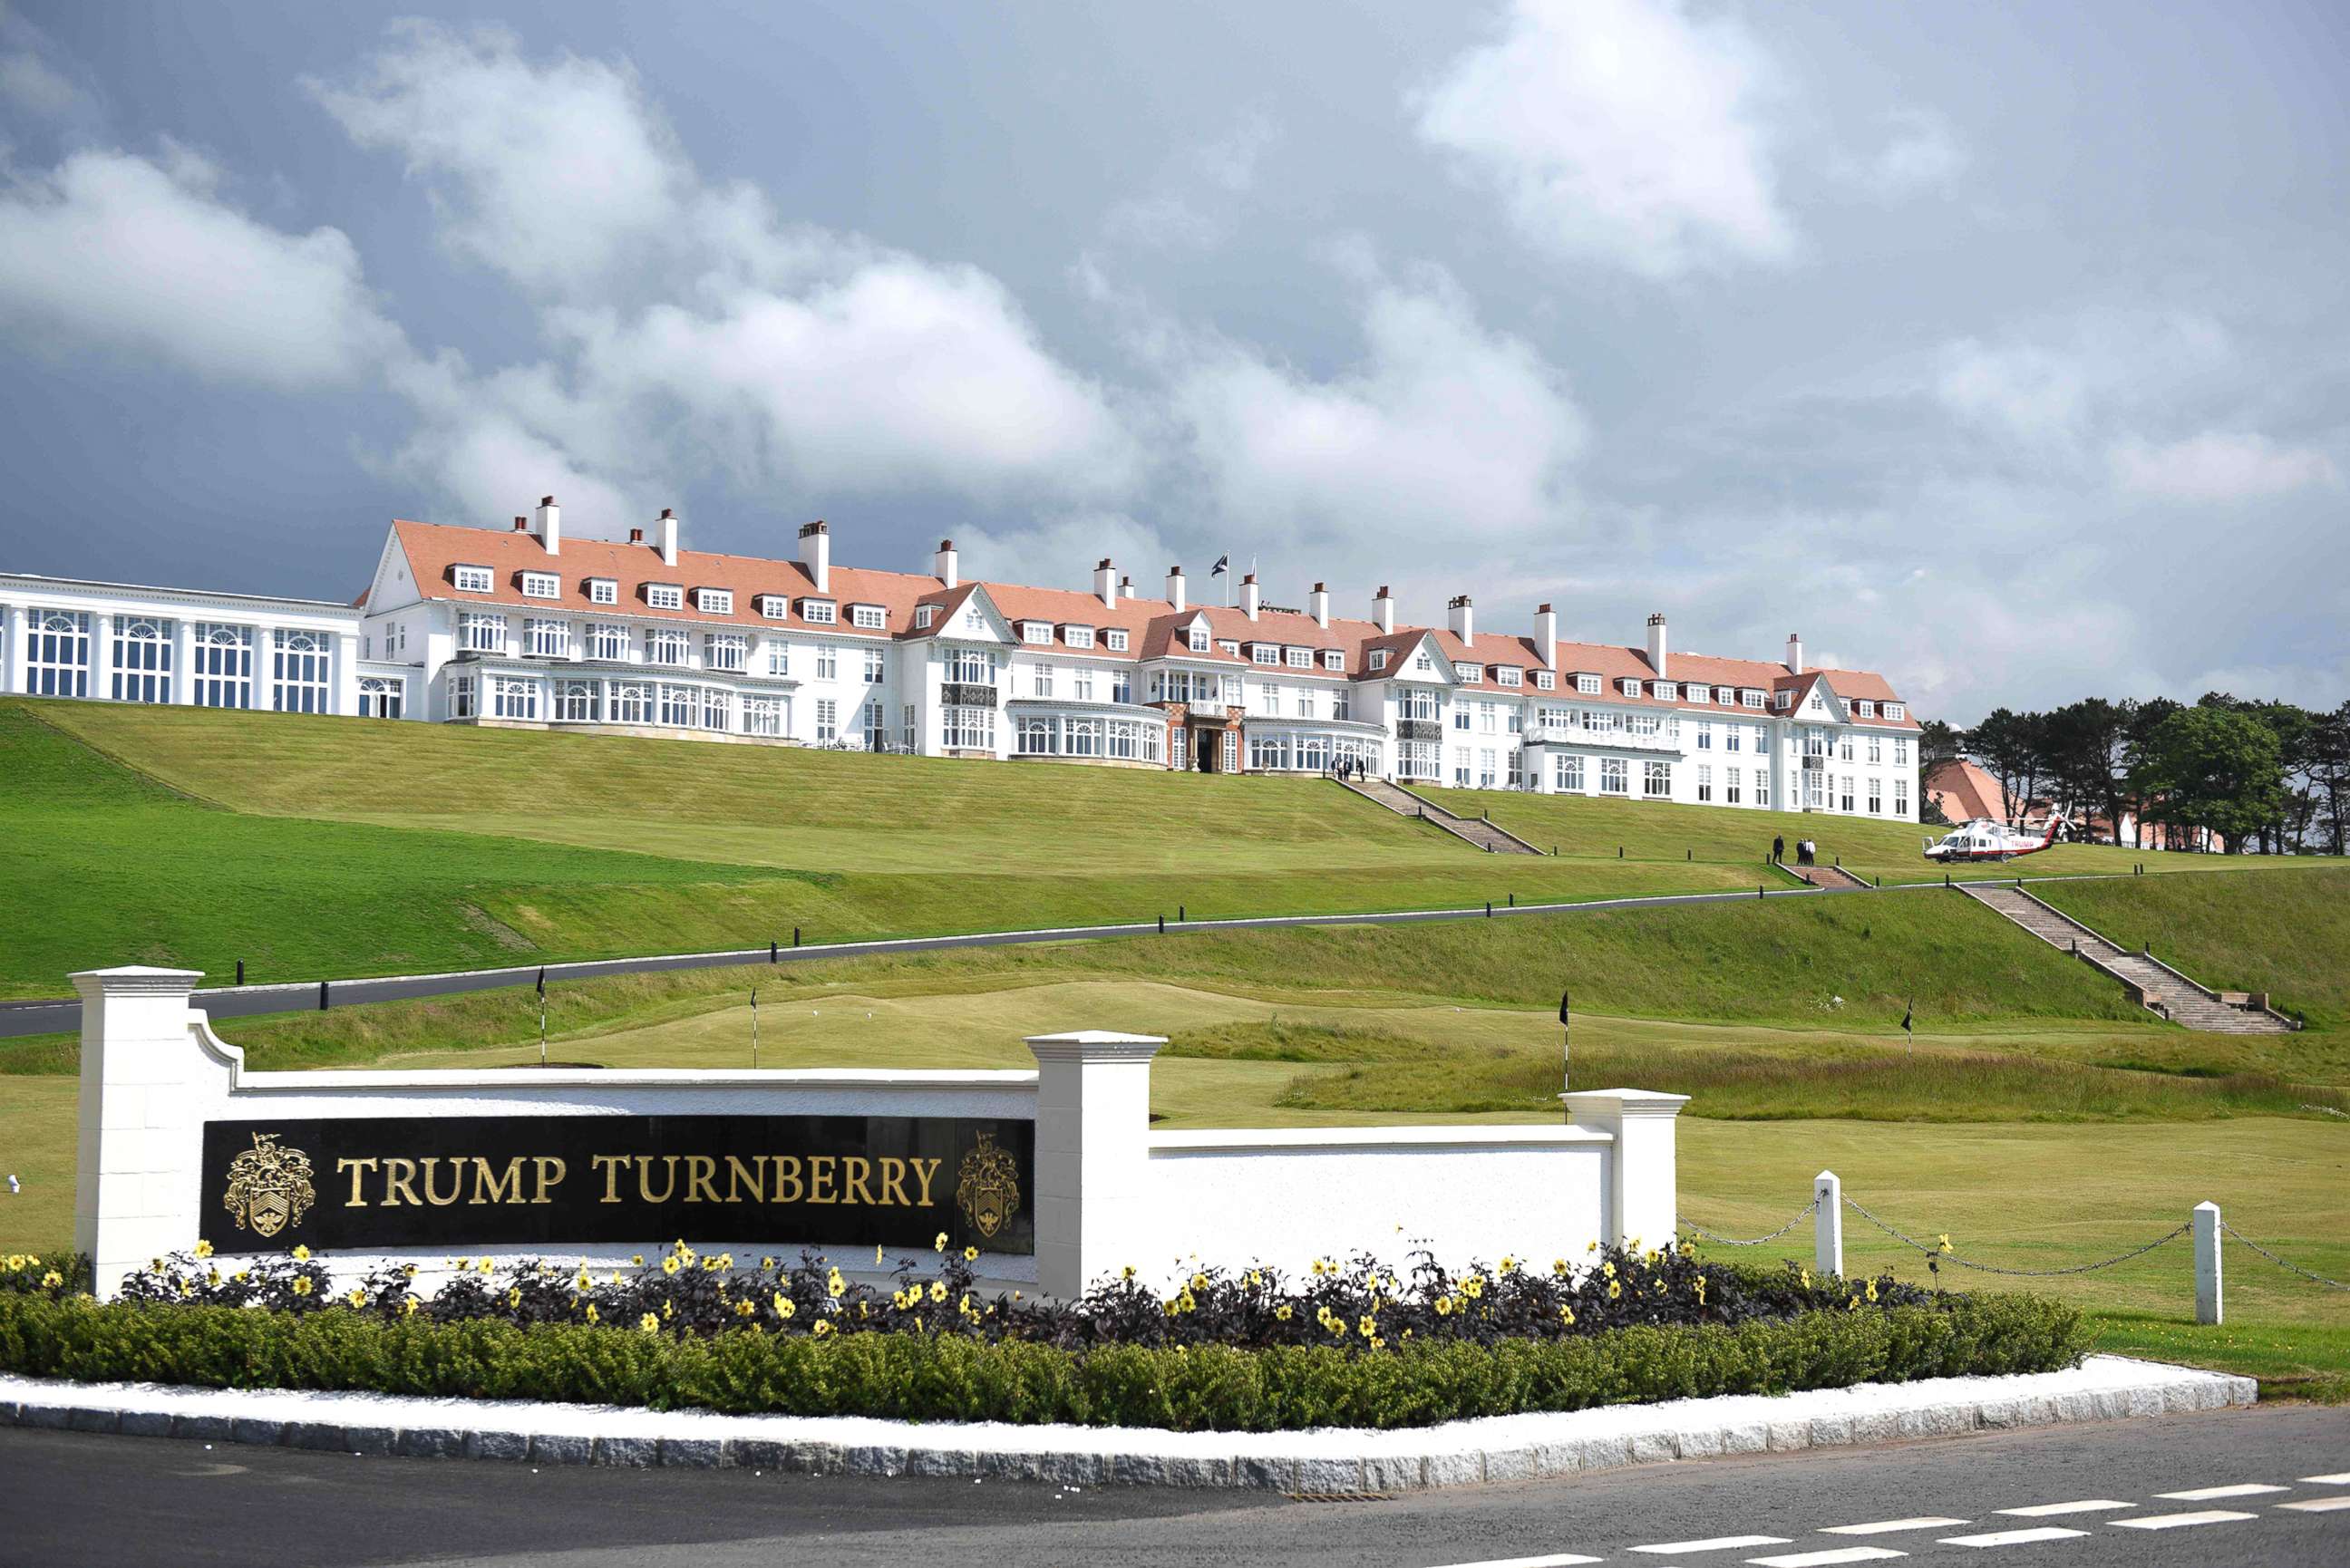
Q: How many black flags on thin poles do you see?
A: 4